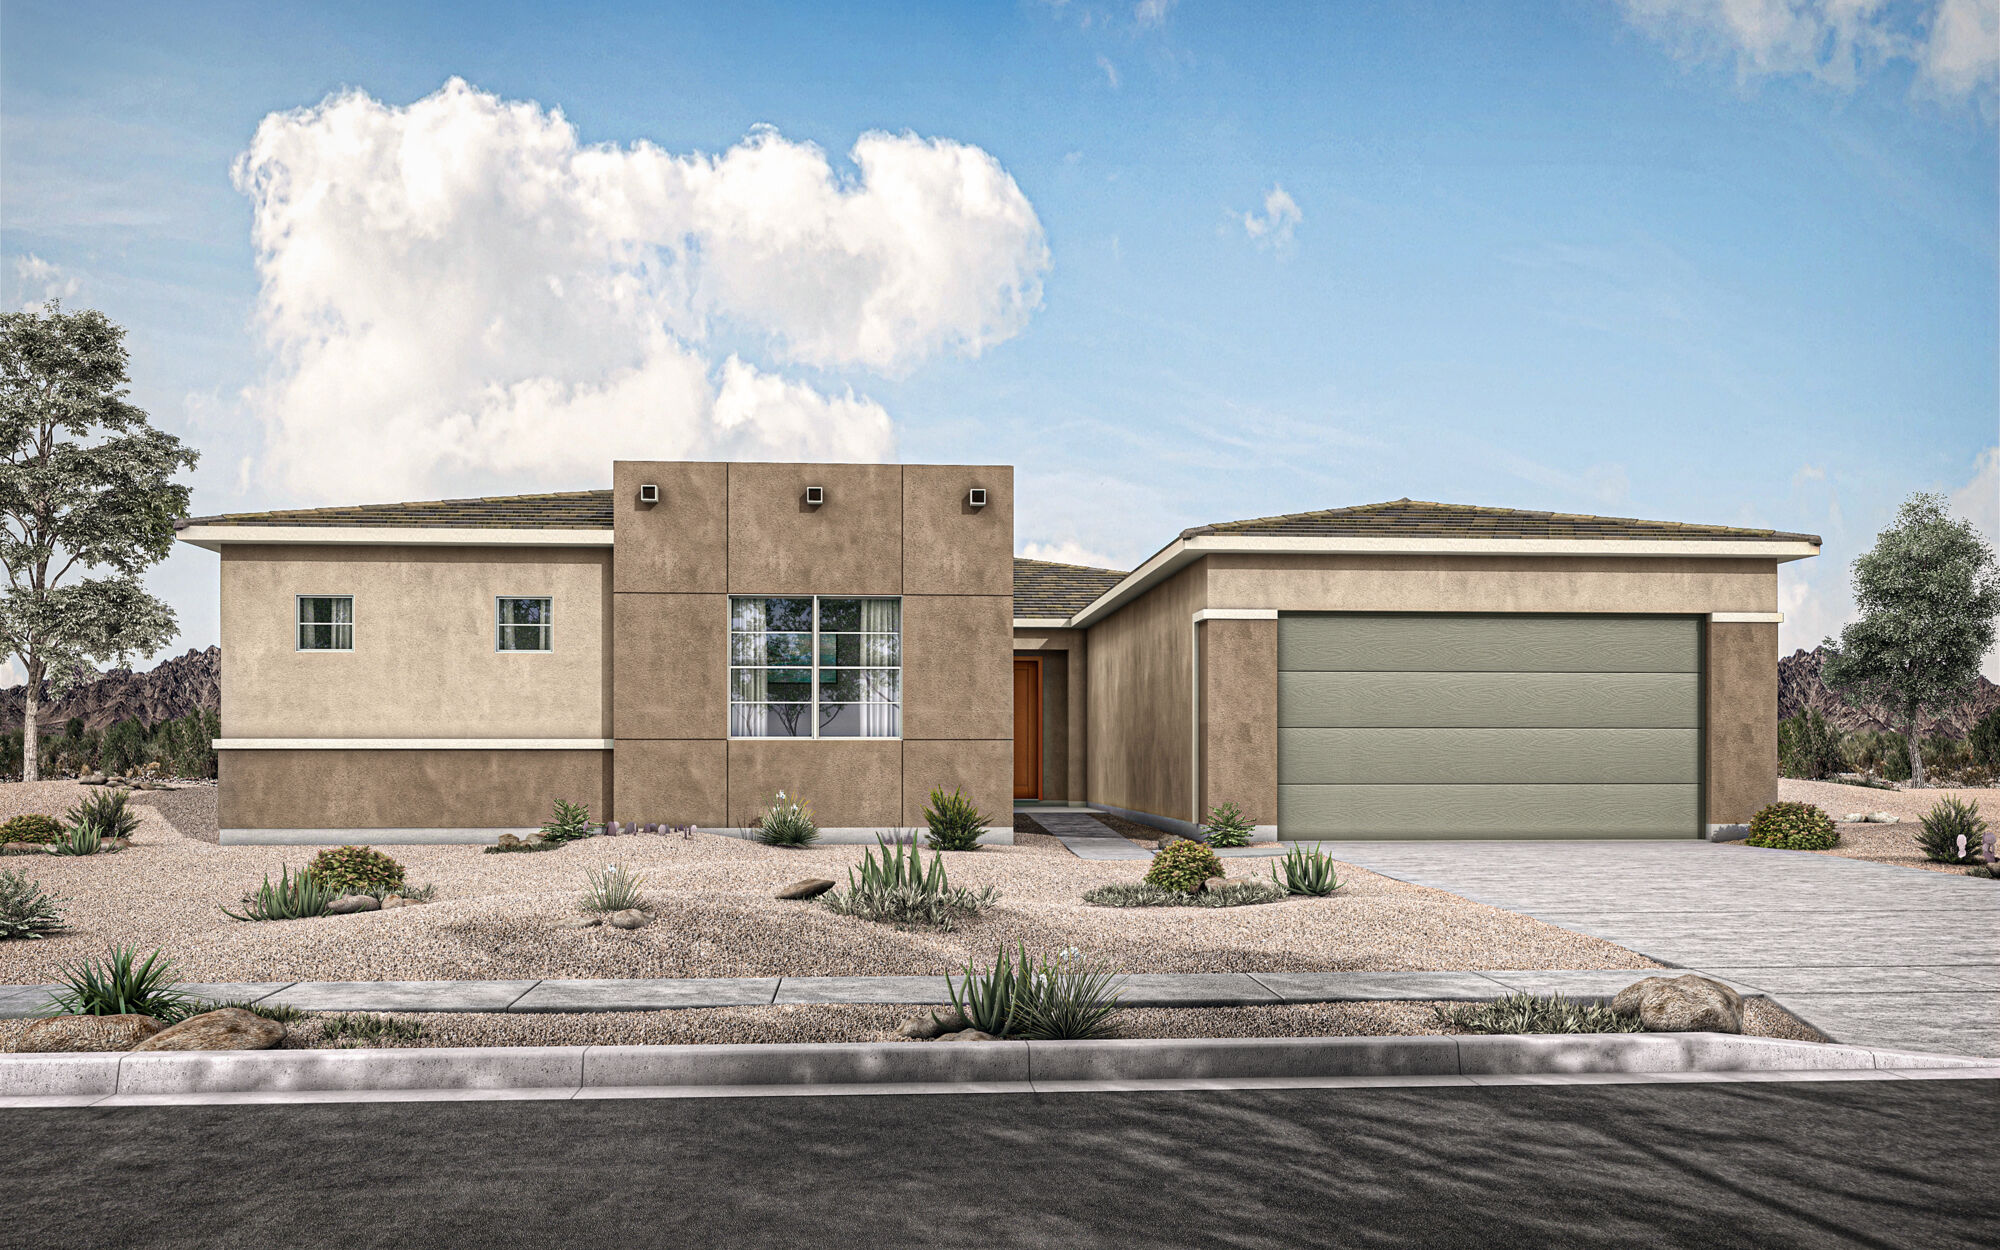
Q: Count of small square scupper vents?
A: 3